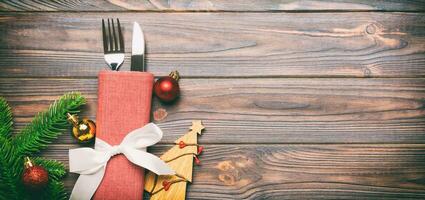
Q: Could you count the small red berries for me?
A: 4